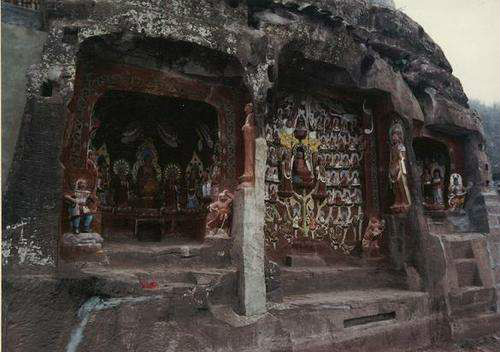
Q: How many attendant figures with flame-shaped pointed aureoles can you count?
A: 2